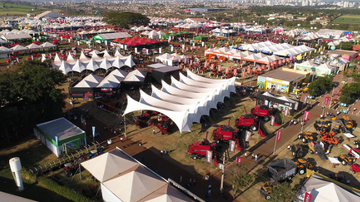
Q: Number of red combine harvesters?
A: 4